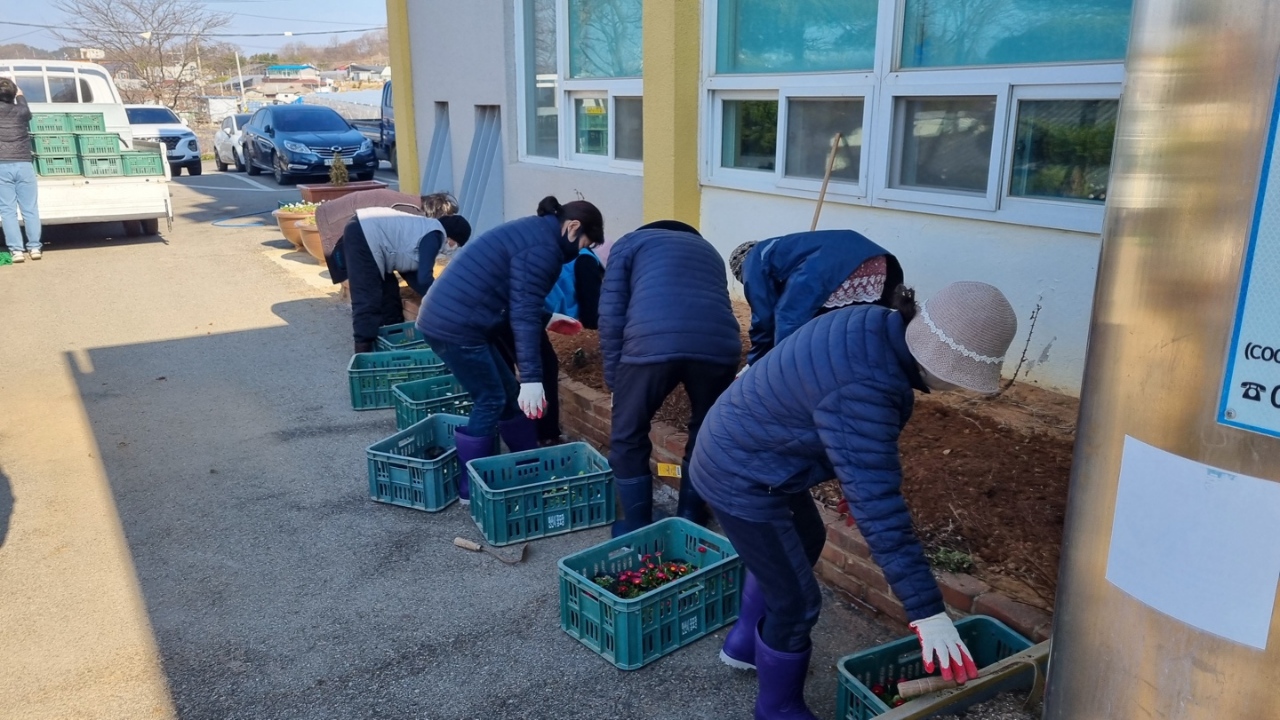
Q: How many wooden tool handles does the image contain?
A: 3